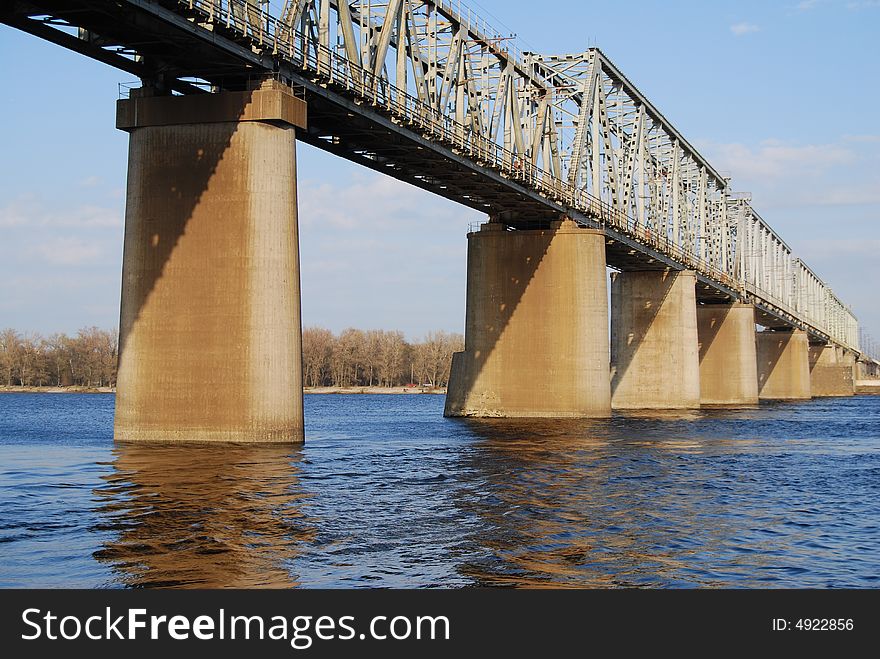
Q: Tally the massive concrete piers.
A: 6